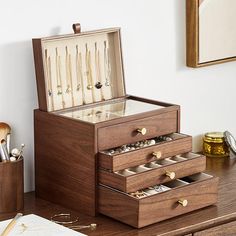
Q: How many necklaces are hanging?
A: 7